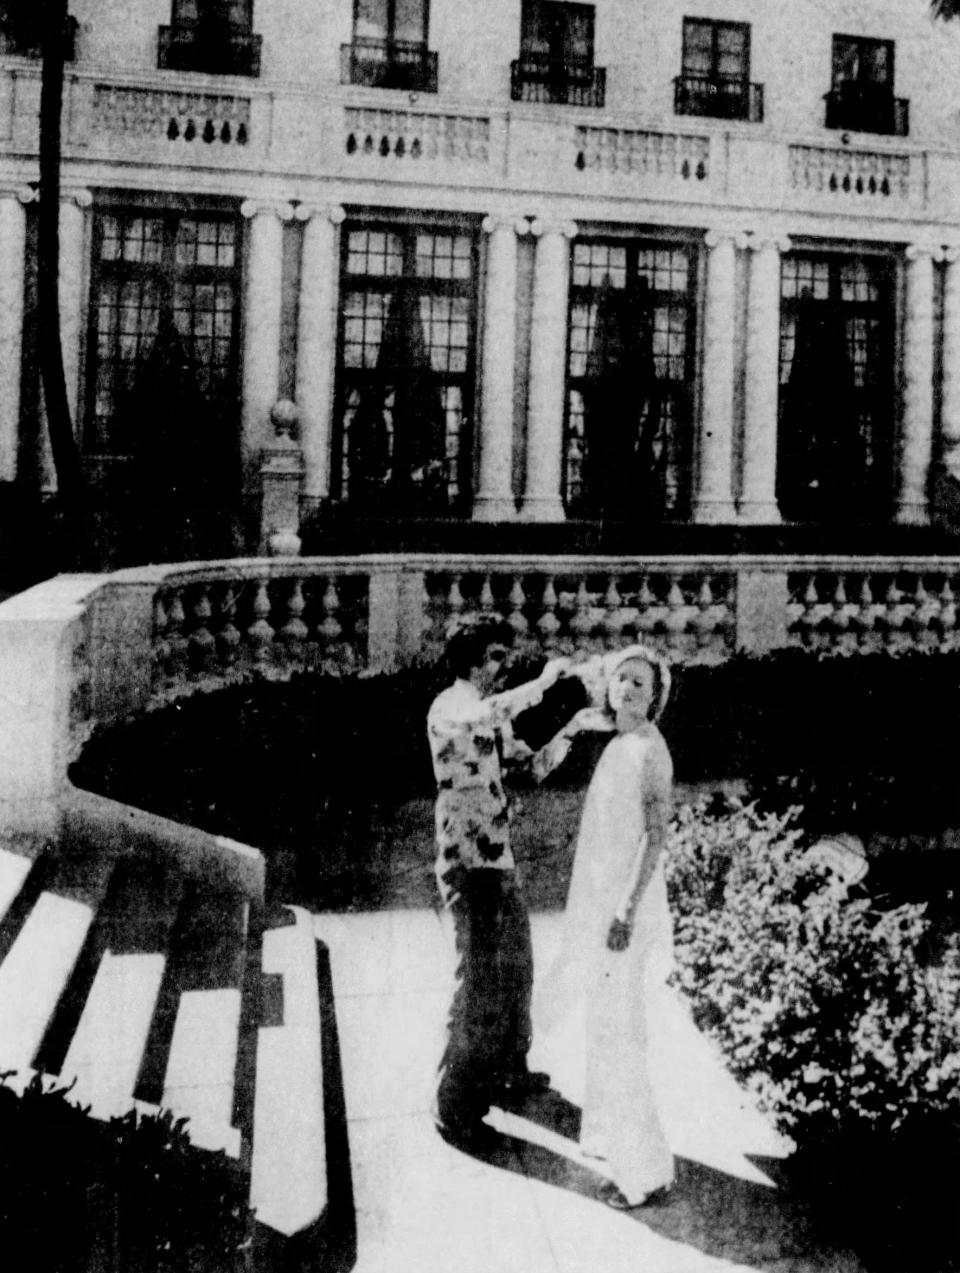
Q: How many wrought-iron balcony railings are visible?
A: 5